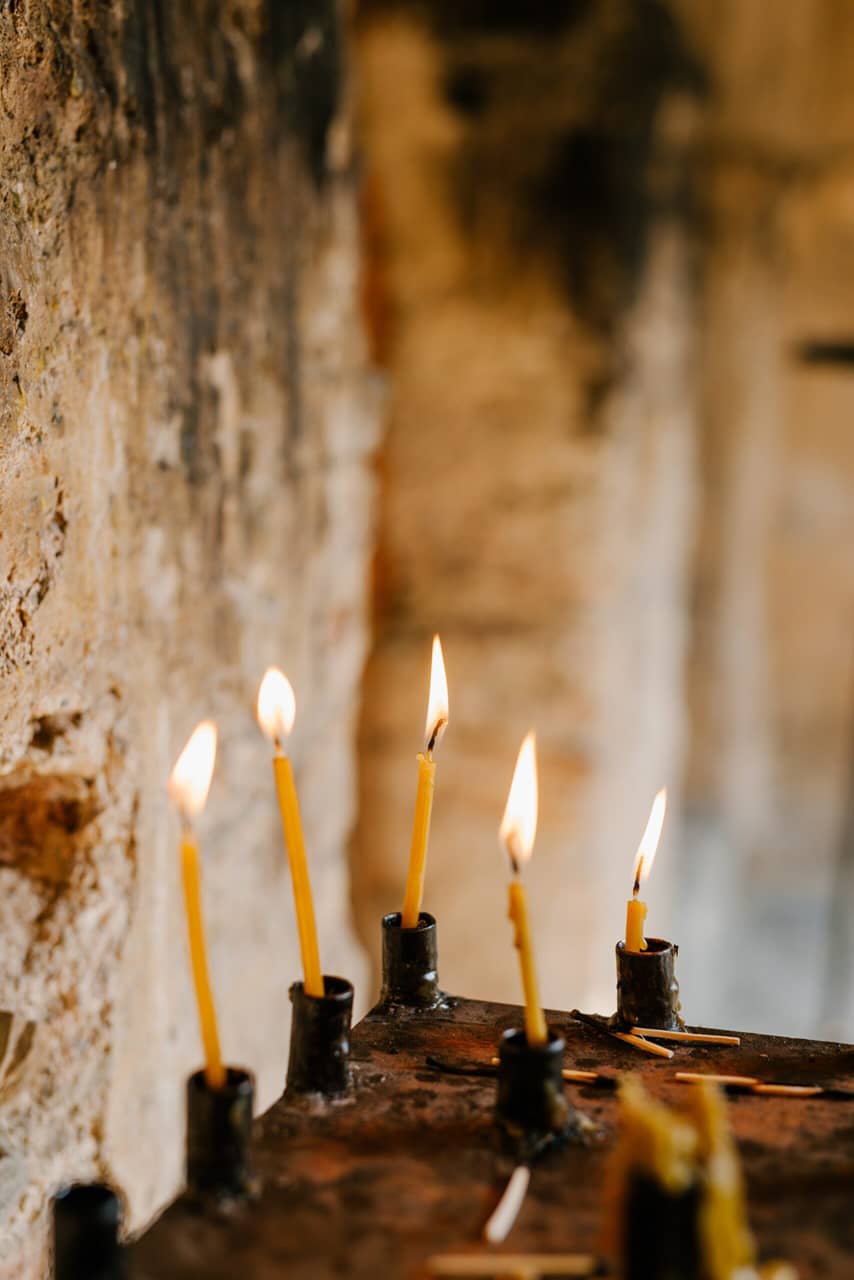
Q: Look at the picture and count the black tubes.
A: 7